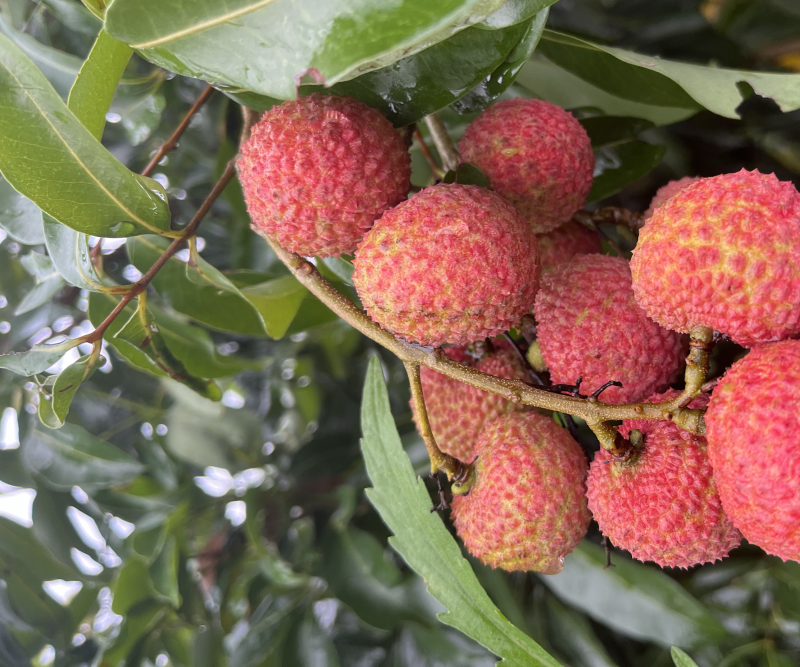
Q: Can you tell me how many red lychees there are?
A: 11